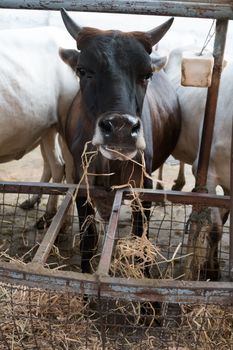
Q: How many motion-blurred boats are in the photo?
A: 0